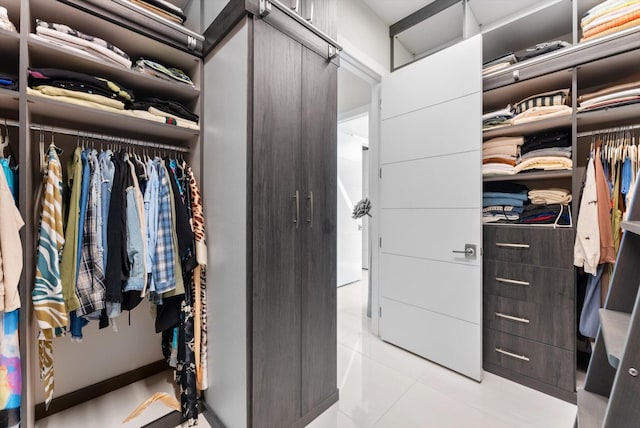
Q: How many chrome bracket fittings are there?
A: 4